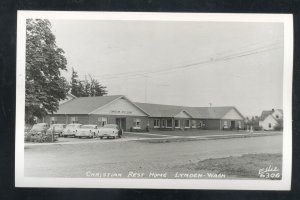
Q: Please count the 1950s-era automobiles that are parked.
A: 5